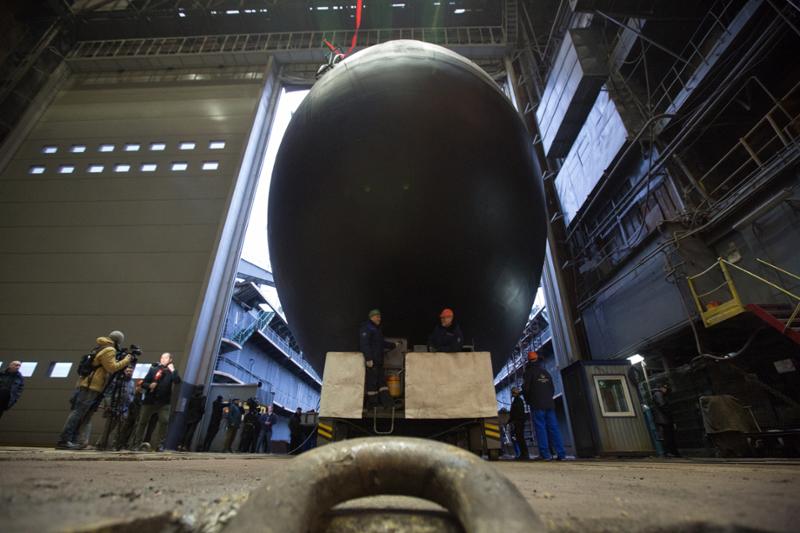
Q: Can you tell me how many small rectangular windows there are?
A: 14